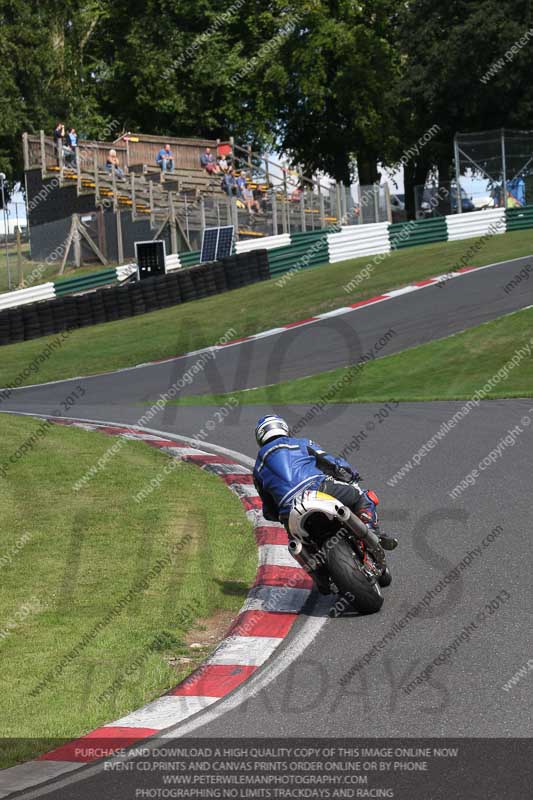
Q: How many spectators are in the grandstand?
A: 10